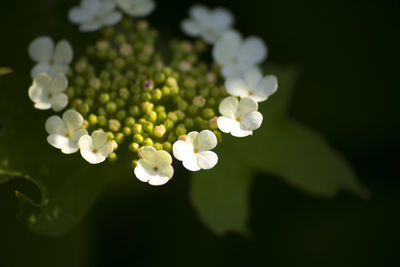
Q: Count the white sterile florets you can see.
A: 12